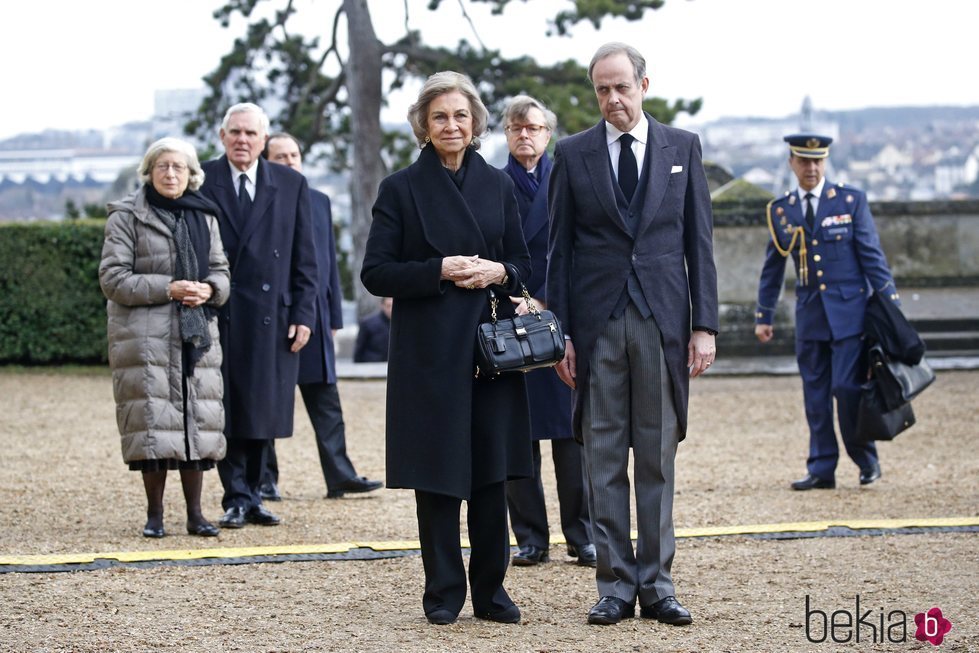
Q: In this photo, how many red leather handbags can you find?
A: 0